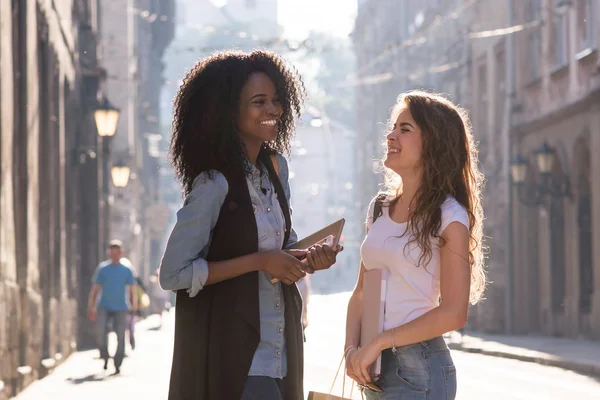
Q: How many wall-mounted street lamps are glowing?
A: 2